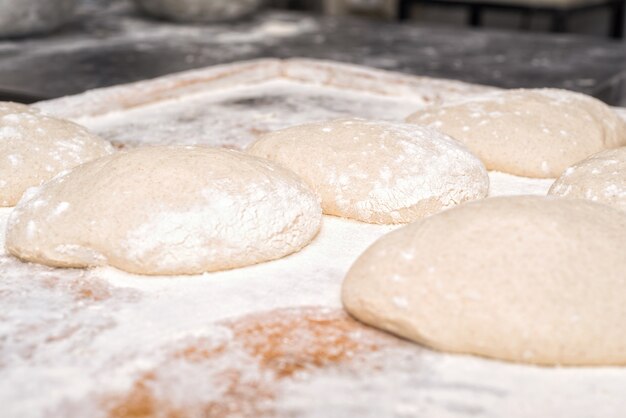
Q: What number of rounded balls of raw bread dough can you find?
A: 6